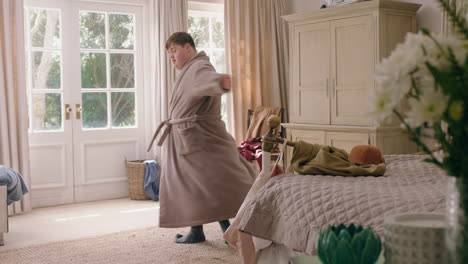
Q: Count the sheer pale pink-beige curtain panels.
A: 3